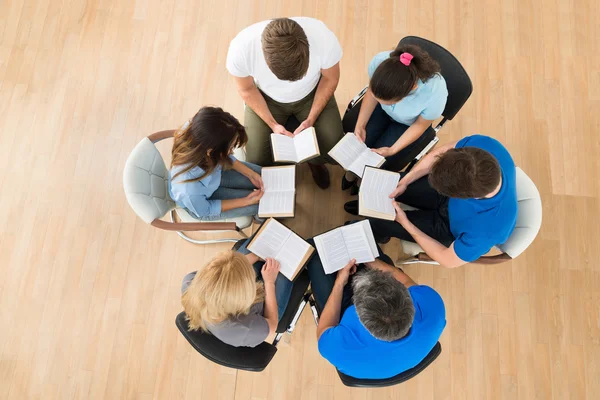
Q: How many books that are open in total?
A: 6